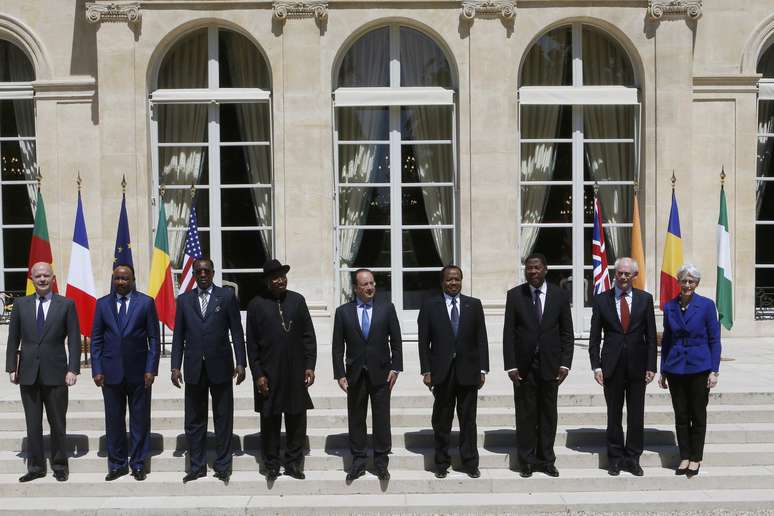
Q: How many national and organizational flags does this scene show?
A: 9